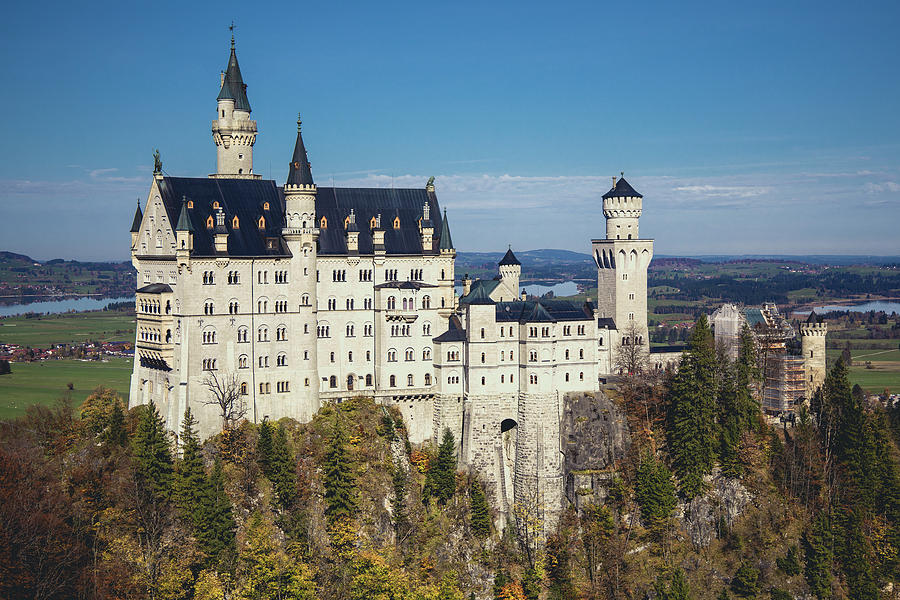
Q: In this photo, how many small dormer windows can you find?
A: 11